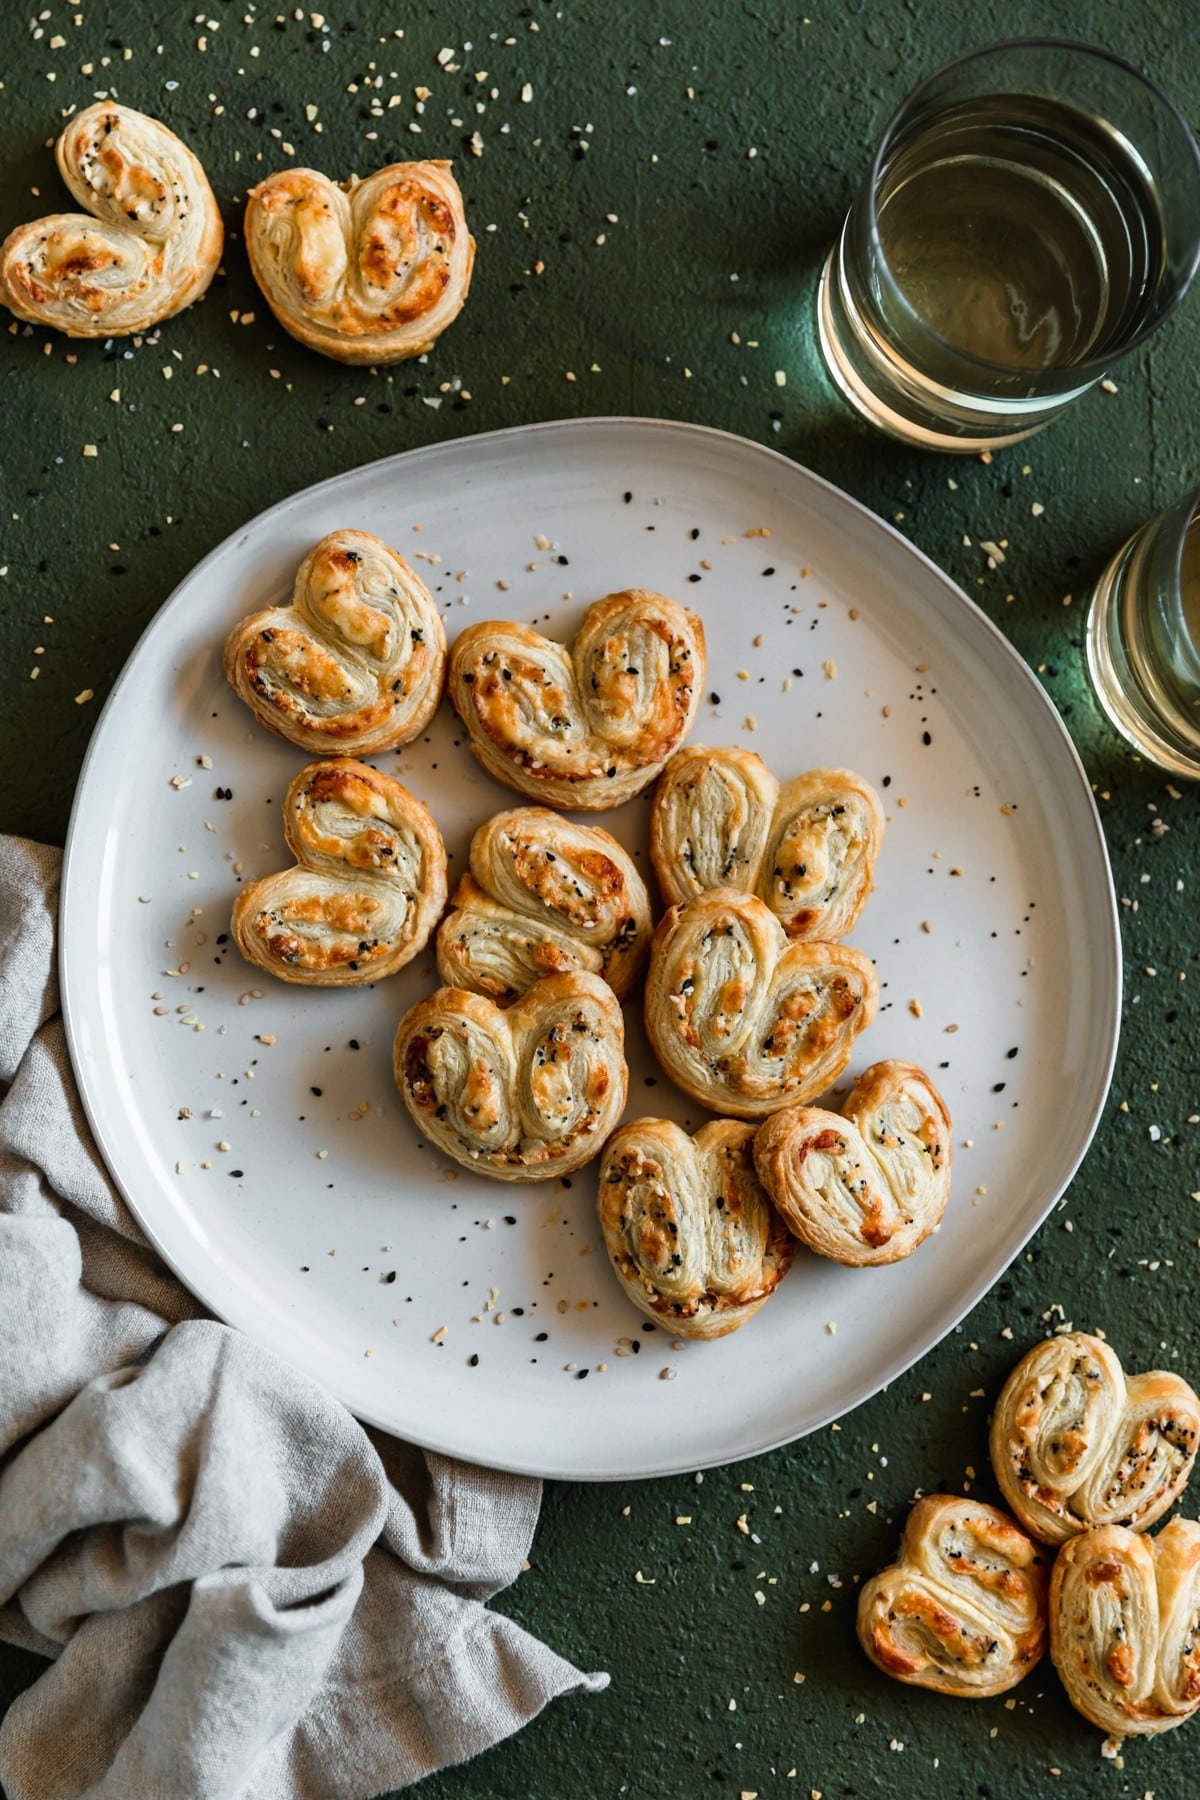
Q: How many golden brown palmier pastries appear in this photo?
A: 14